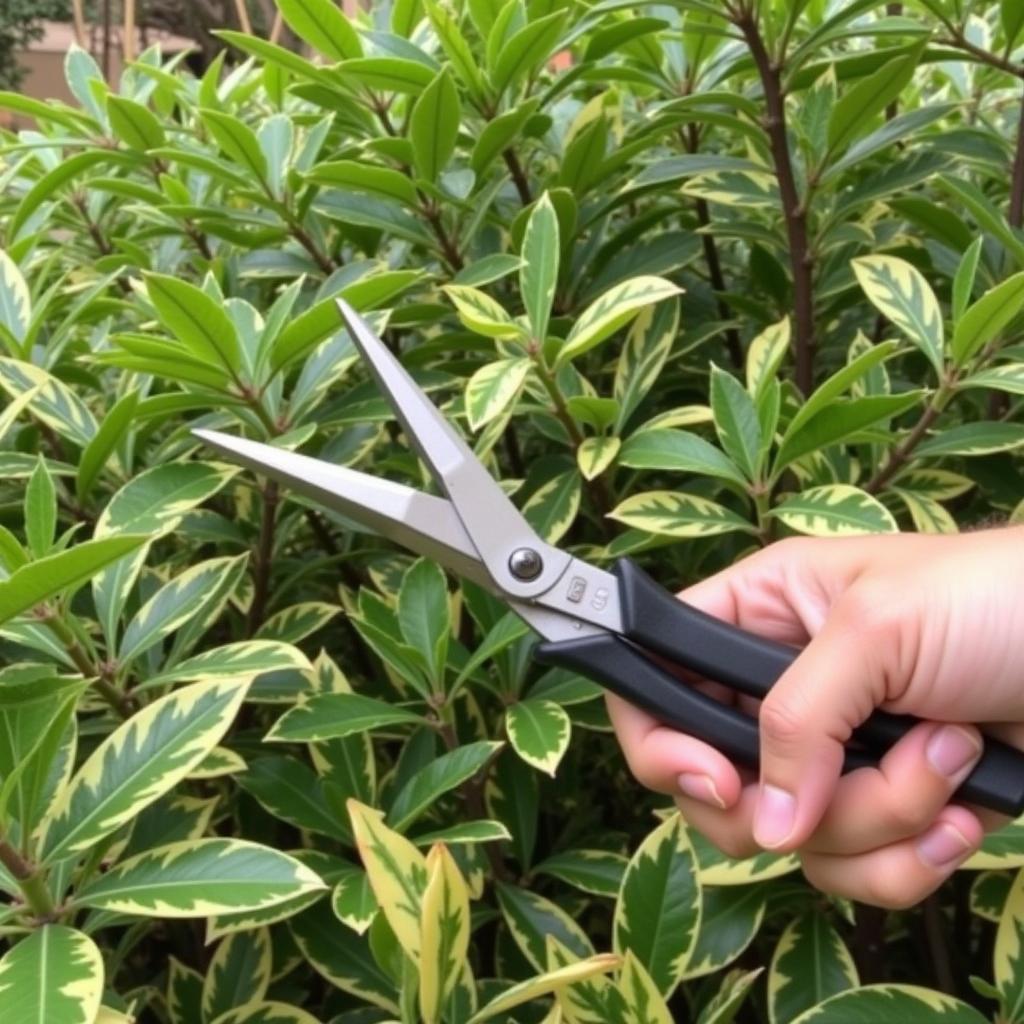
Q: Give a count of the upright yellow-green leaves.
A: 2